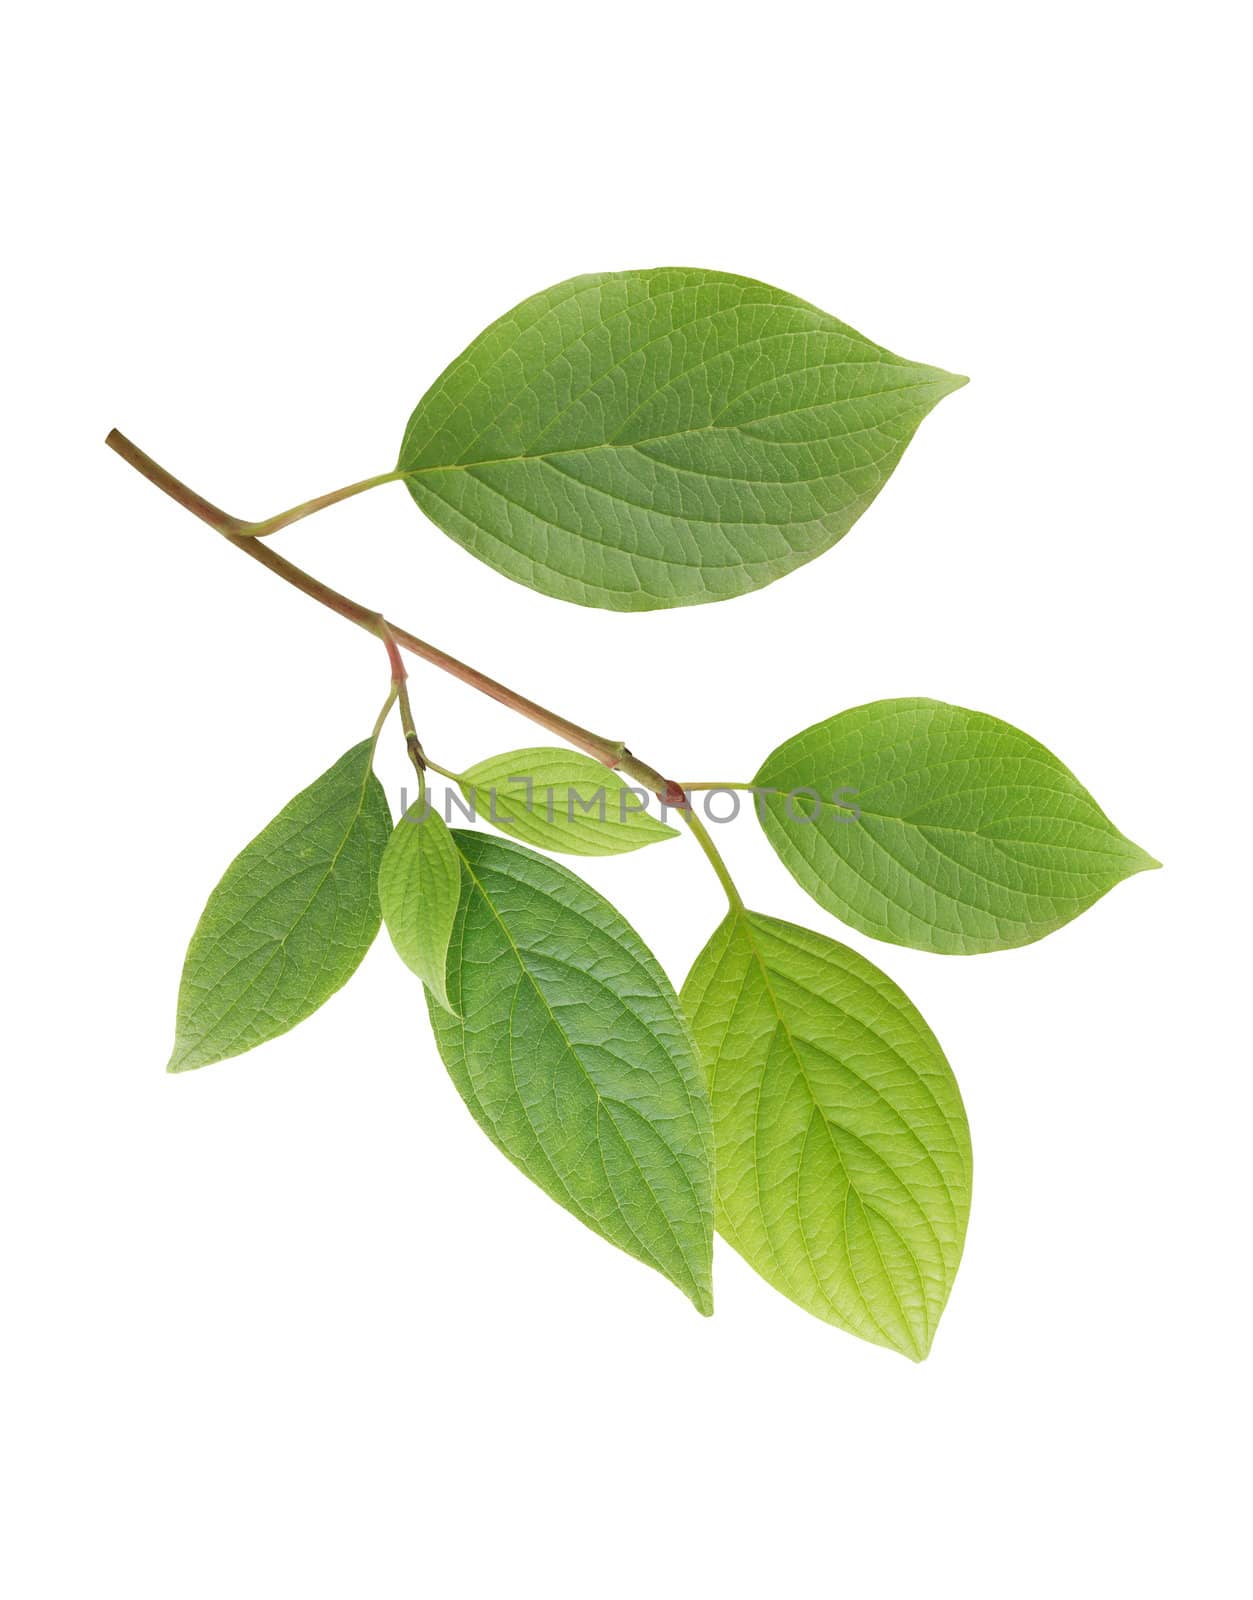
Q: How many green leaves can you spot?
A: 7